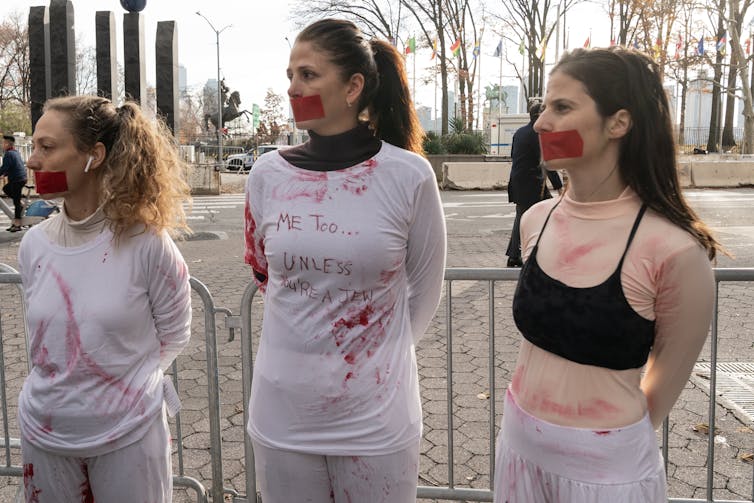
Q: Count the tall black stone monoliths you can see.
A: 5